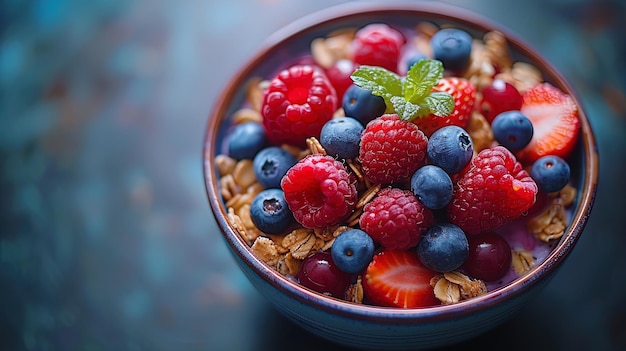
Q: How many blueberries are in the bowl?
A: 13